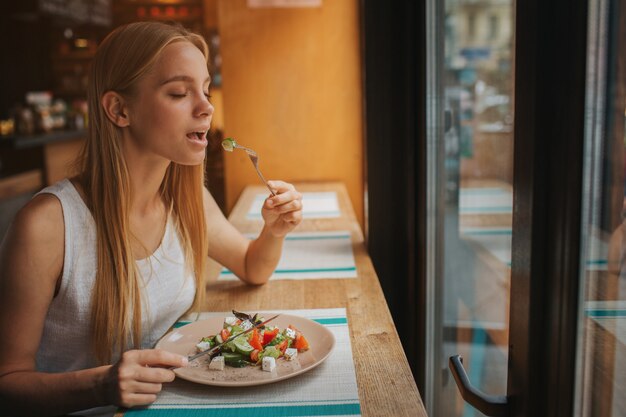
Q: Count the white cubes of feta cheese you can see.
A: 7